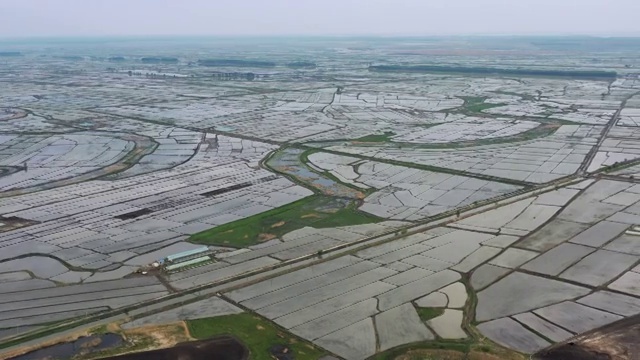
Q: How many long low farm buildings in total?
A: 2